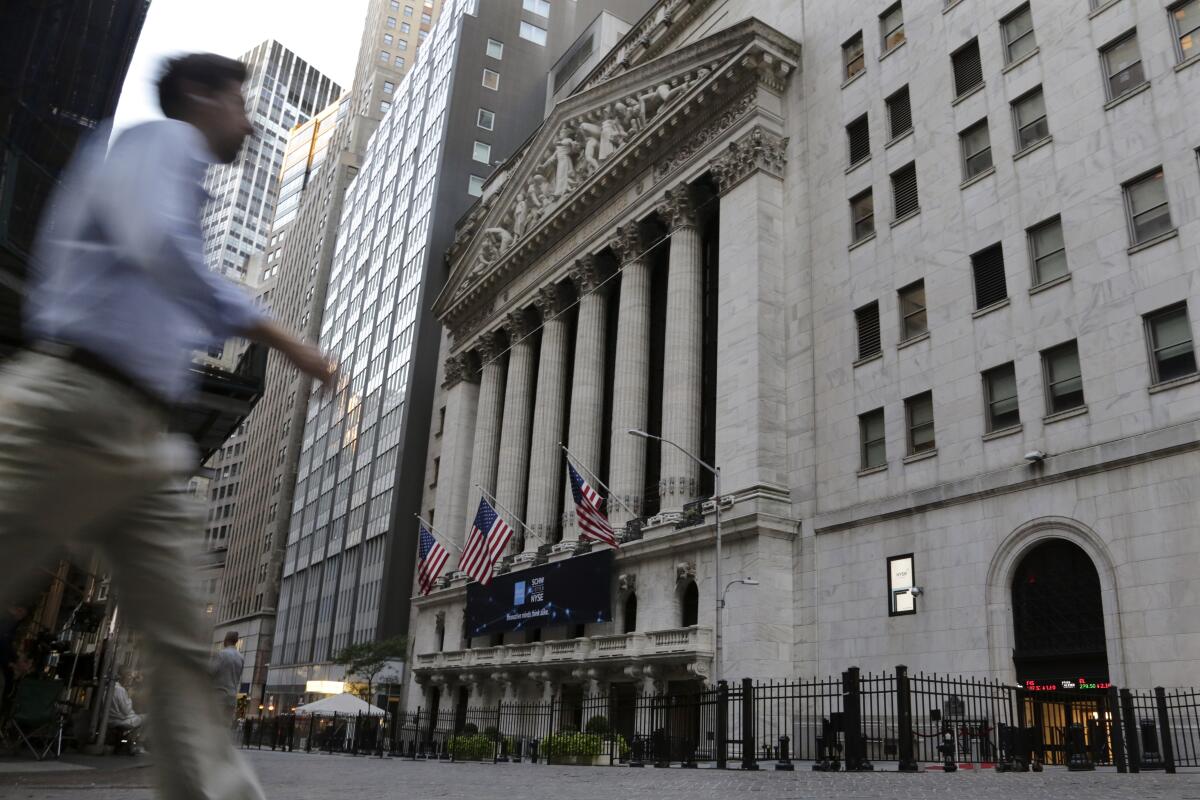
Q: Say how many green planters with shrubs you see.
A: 2